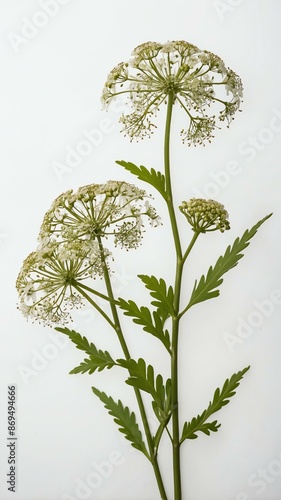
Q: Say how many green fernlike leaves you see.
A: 8